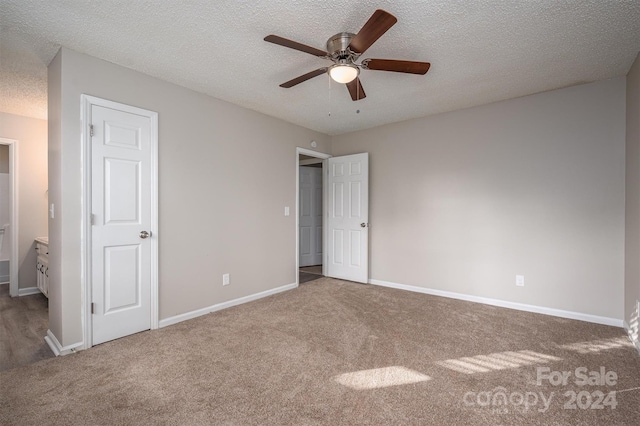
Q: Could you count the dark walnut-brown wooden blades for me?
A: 5